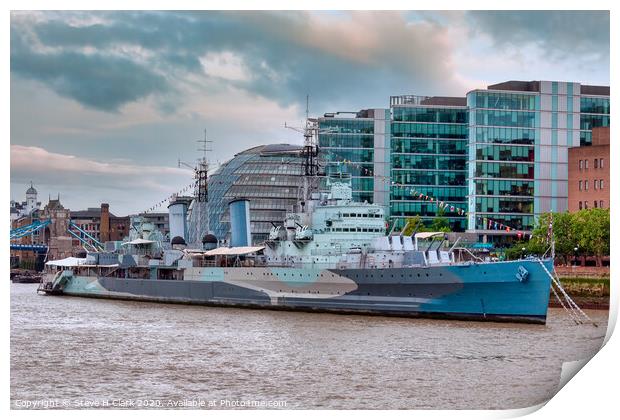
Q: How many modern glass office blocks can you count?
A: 3